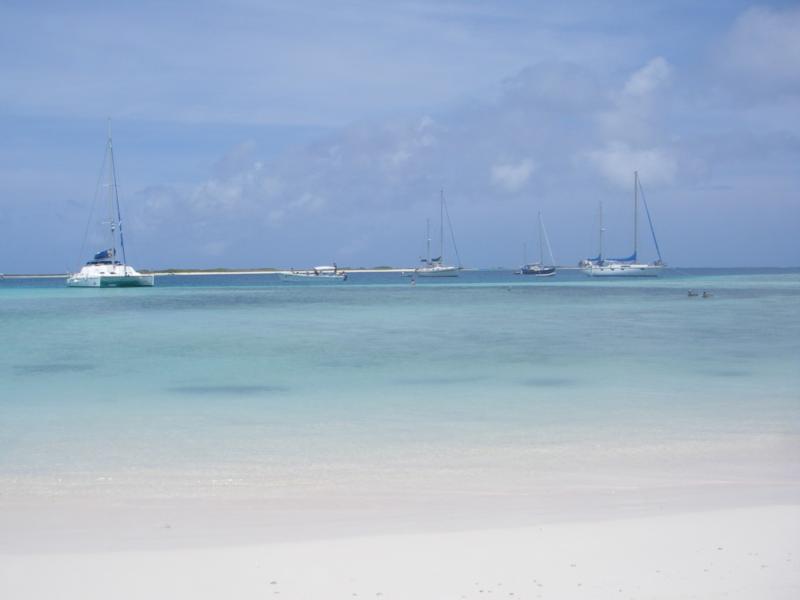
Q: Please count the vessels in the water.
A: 5